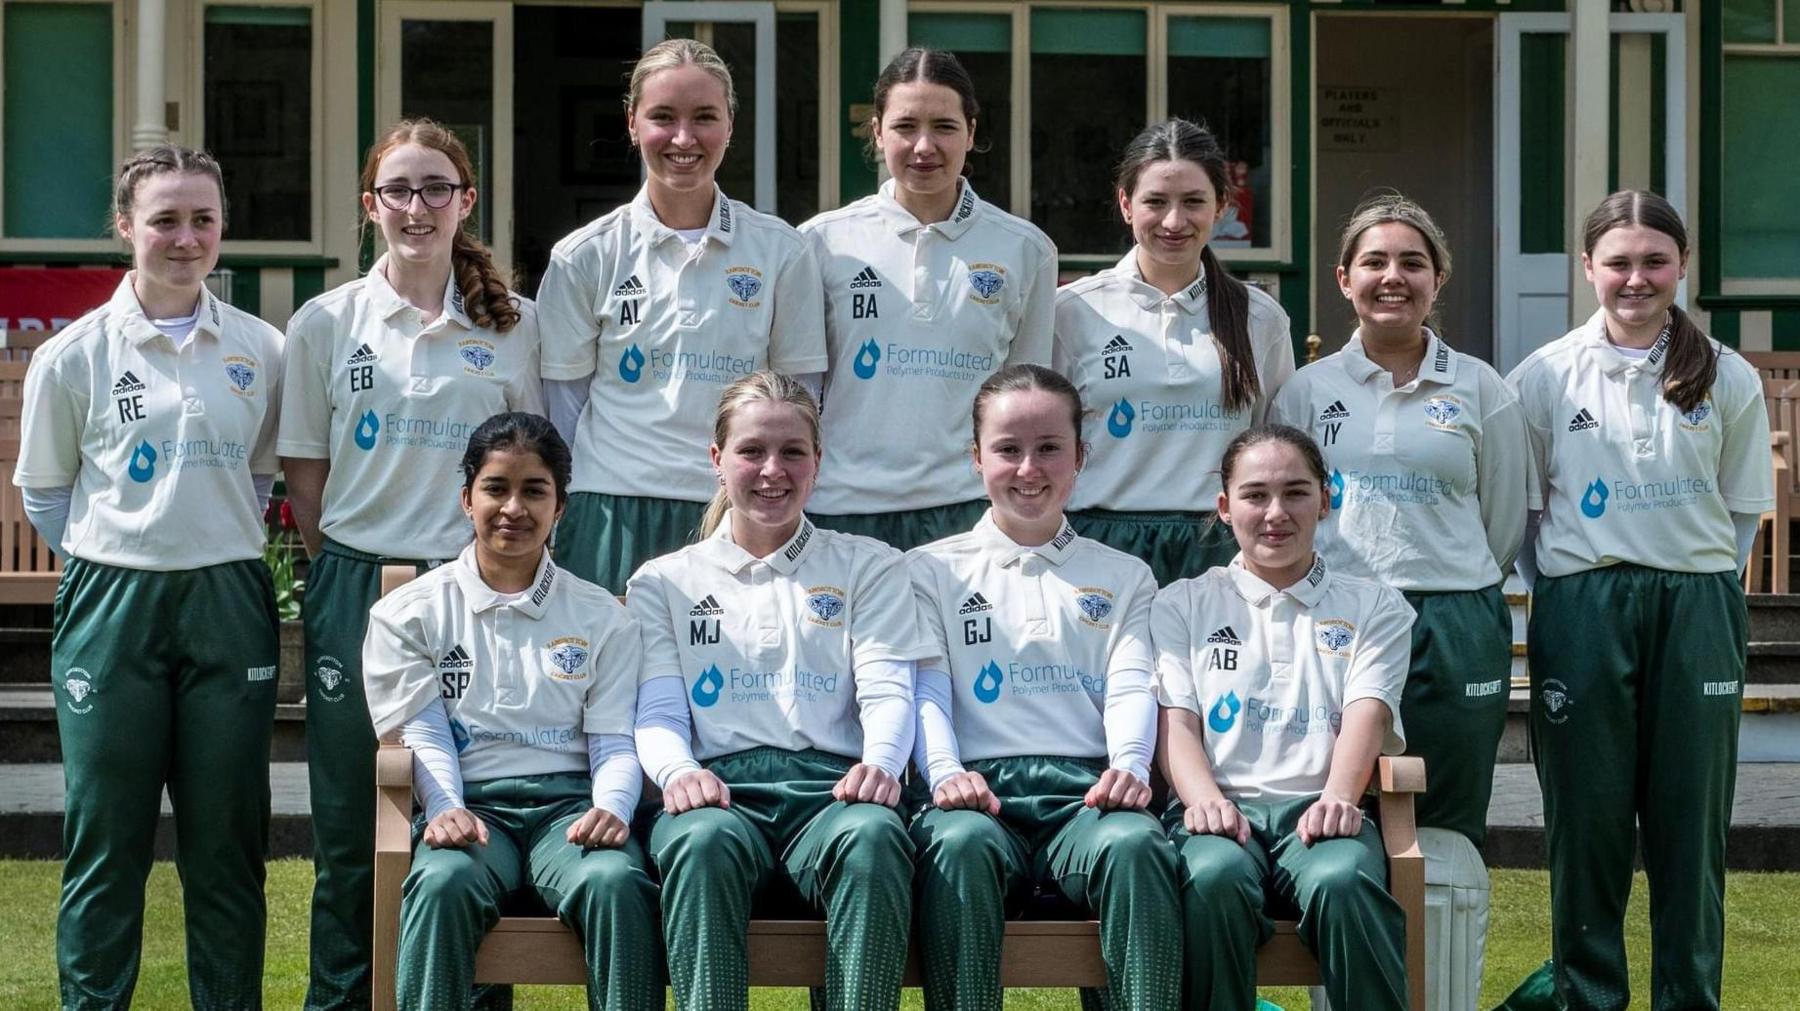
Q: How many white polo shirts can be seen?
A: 11